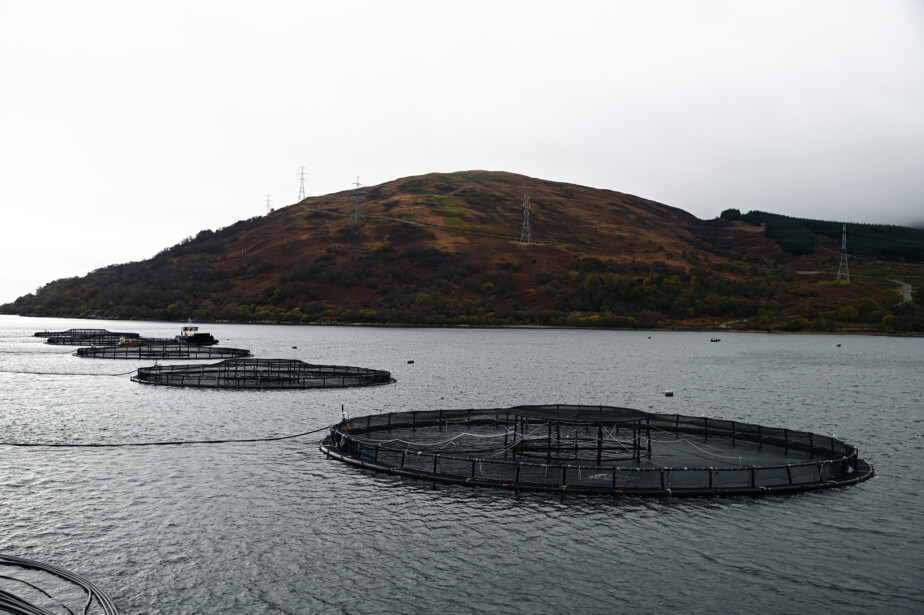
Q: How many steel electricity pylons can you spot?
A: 5